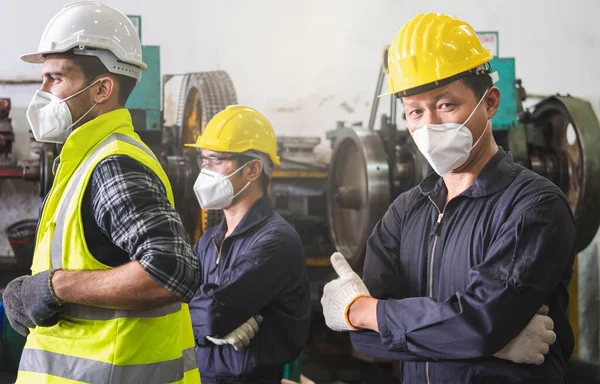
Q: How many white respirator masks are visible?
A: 3